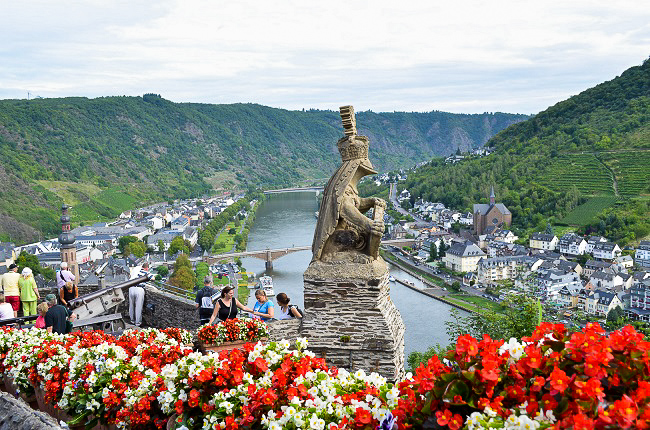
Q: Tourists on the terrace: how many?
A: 12